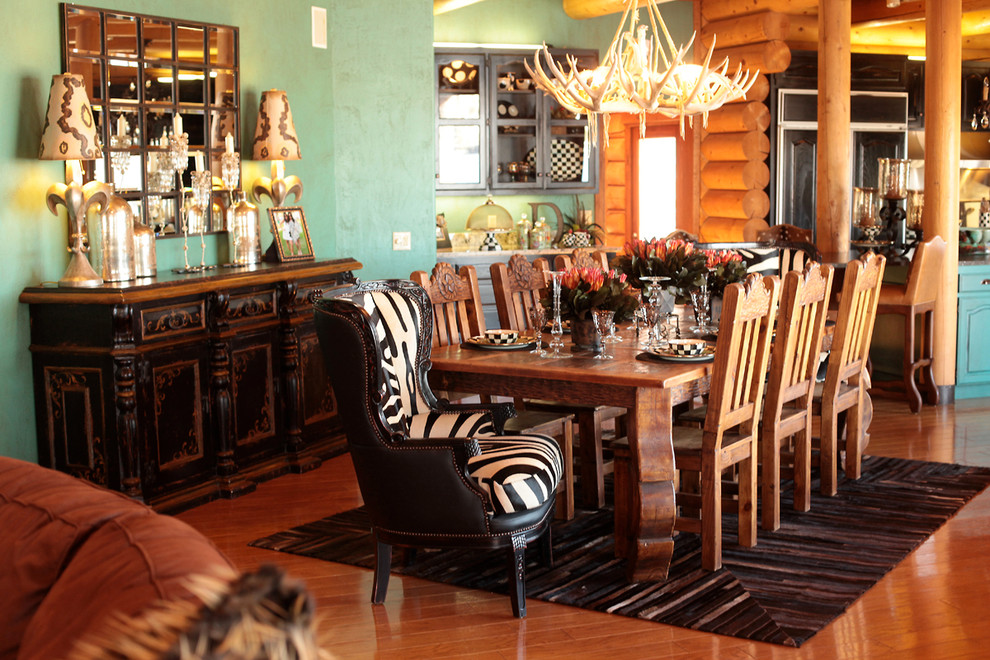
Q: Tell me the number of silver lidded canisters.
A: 3